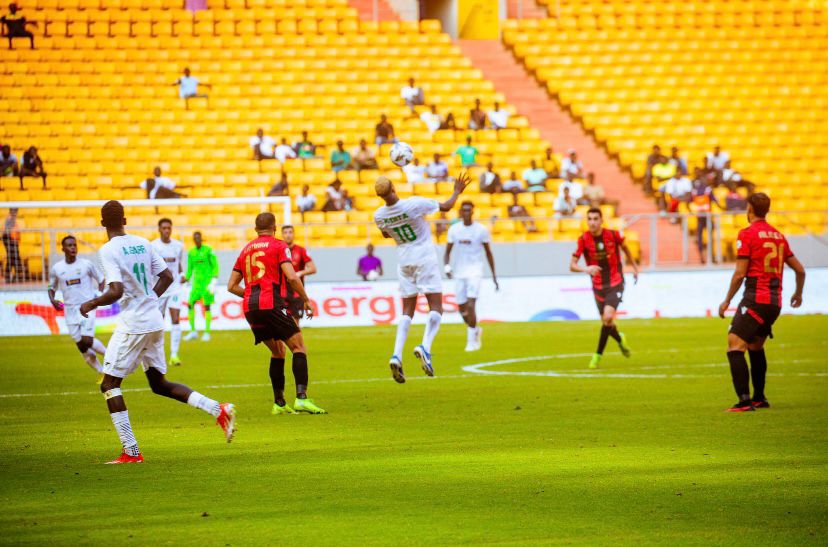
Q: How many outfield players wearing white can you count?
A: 5